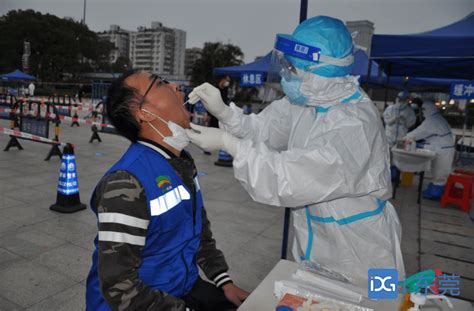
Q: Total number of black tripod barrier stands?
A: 4